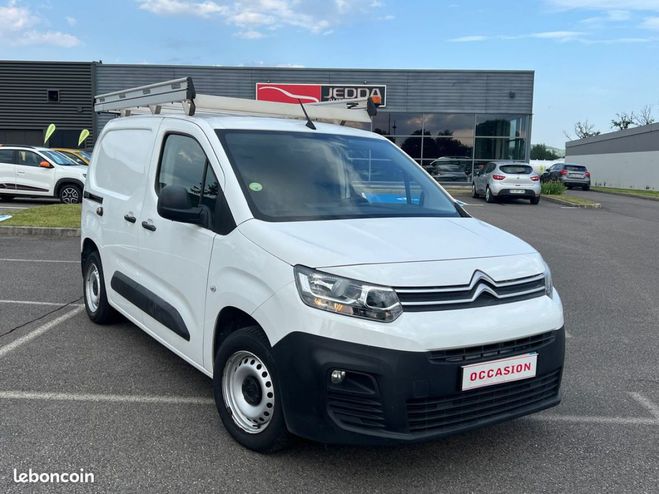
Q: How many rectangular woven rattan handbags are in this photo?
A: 0